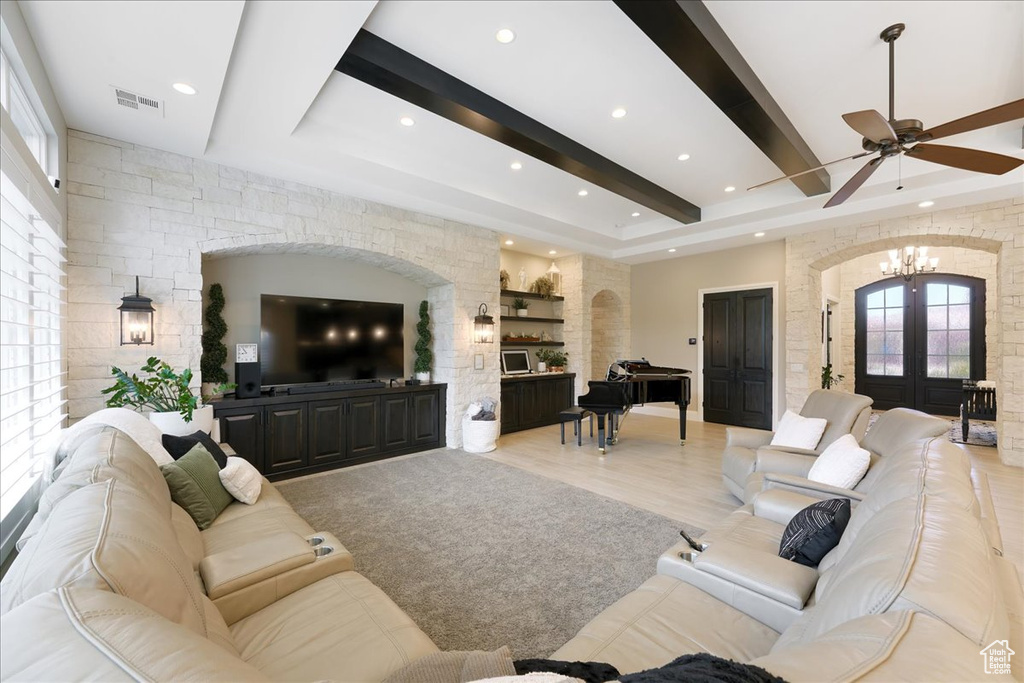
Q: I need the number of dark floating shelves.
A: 3